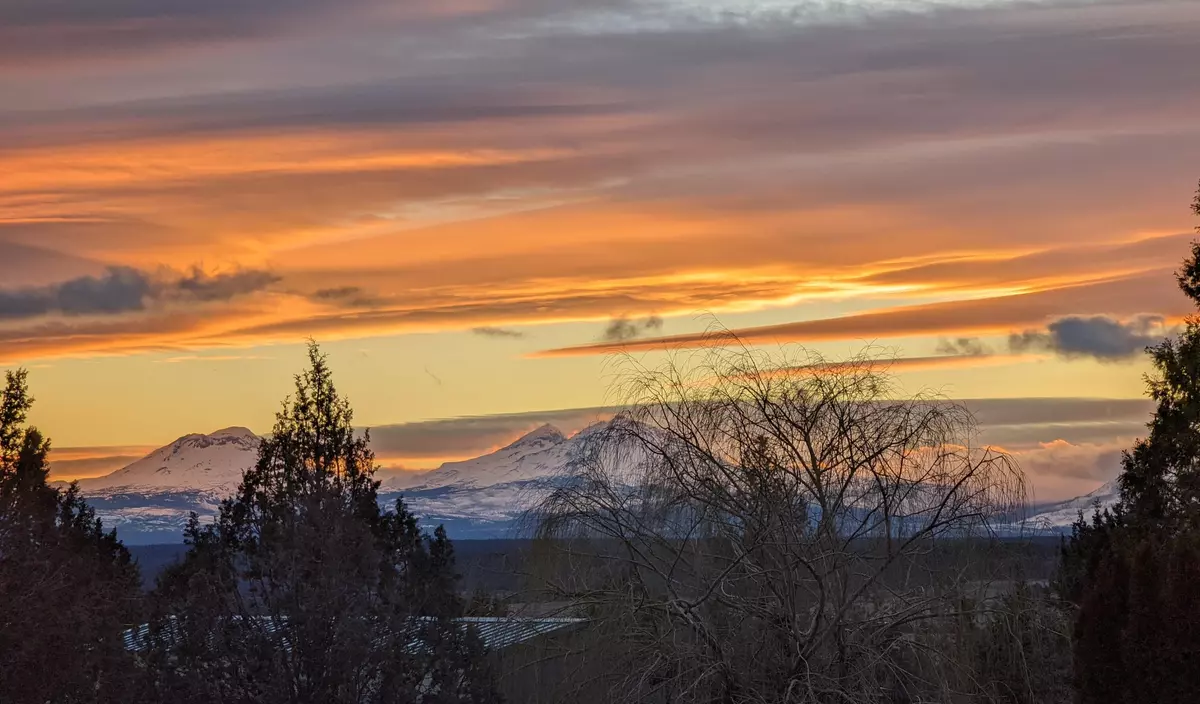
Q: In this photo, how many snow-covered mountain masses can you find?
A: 3